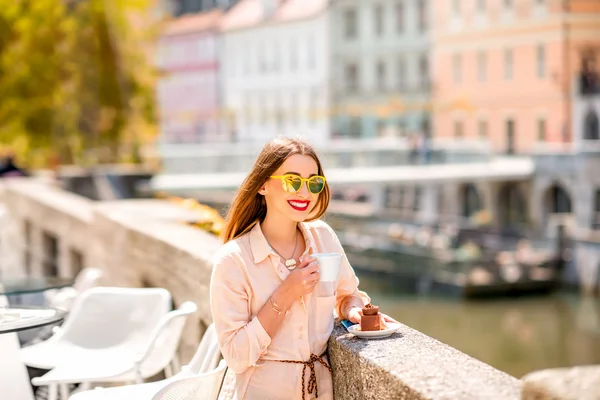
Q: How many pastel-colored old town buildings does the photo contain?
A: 4